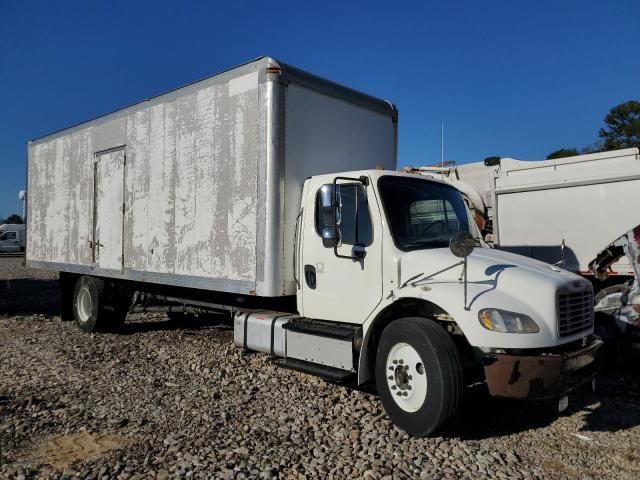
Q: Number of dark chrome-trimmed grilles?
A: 1